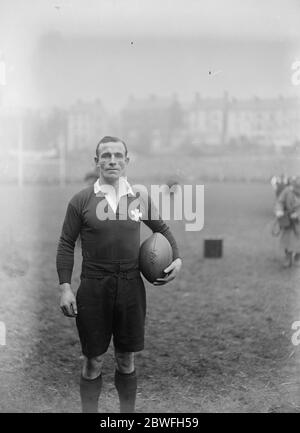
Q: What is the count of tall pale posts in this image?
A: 2